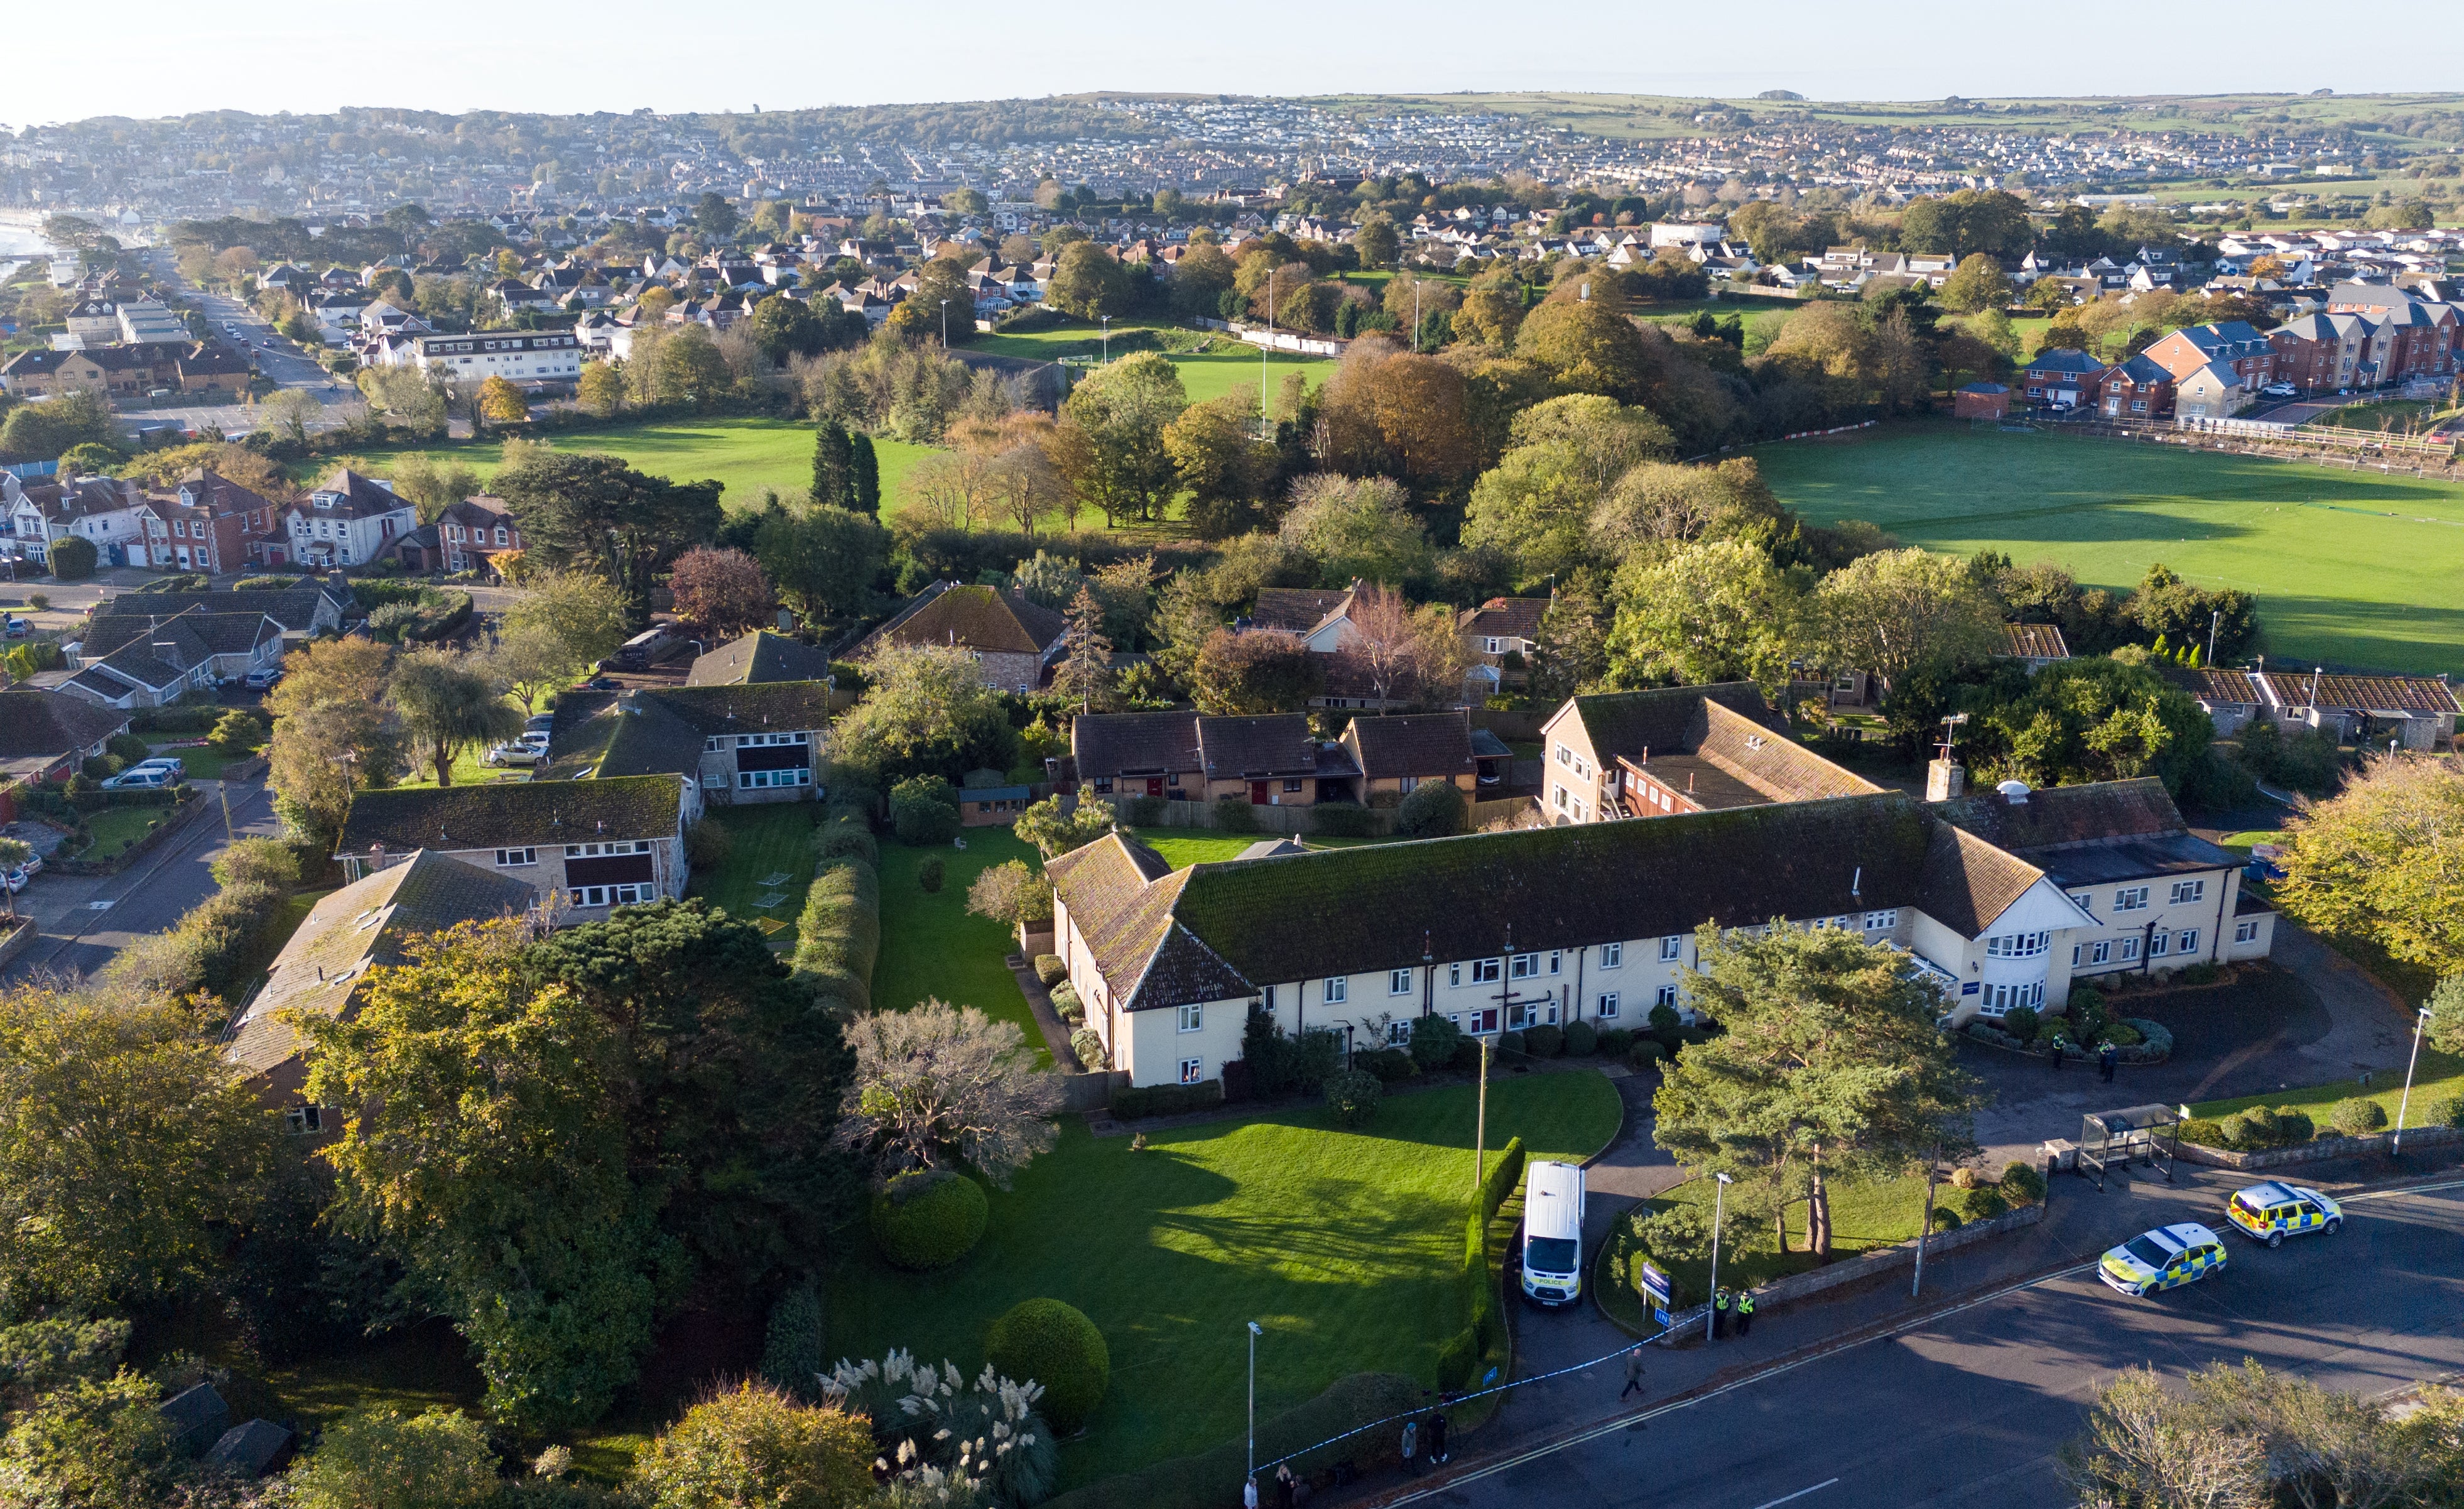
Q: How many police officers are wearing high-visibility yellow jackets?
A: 4